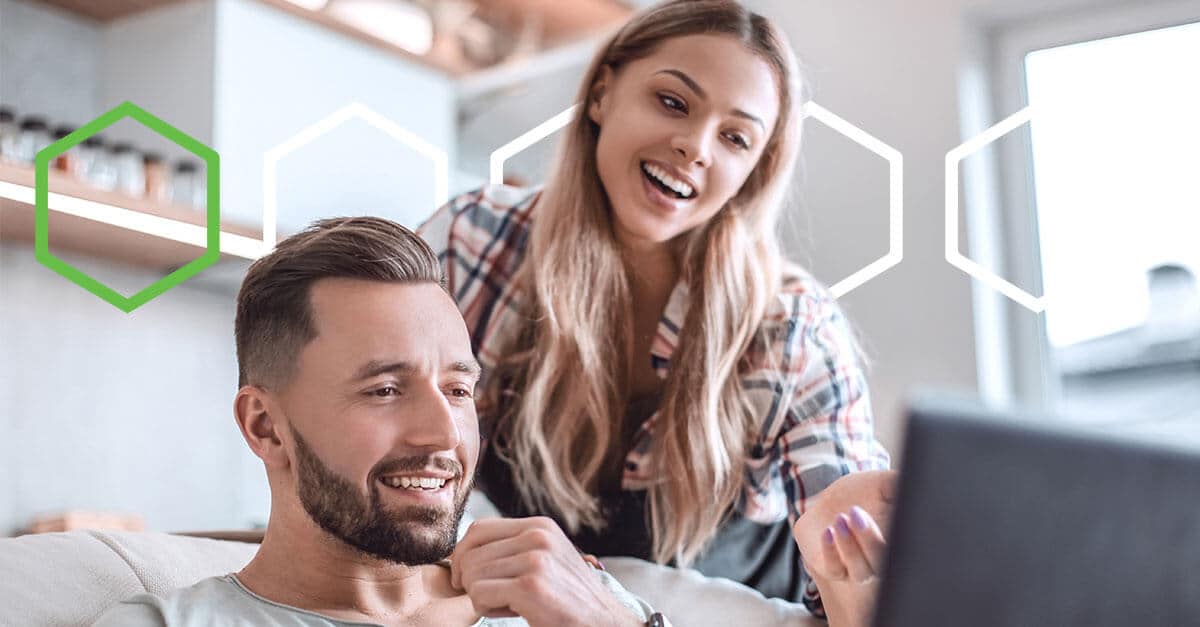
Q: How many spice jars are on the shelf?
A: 7